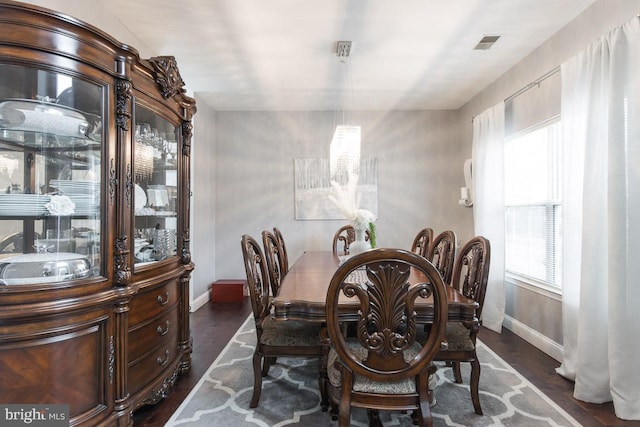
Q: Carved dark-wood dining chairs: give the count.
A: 8